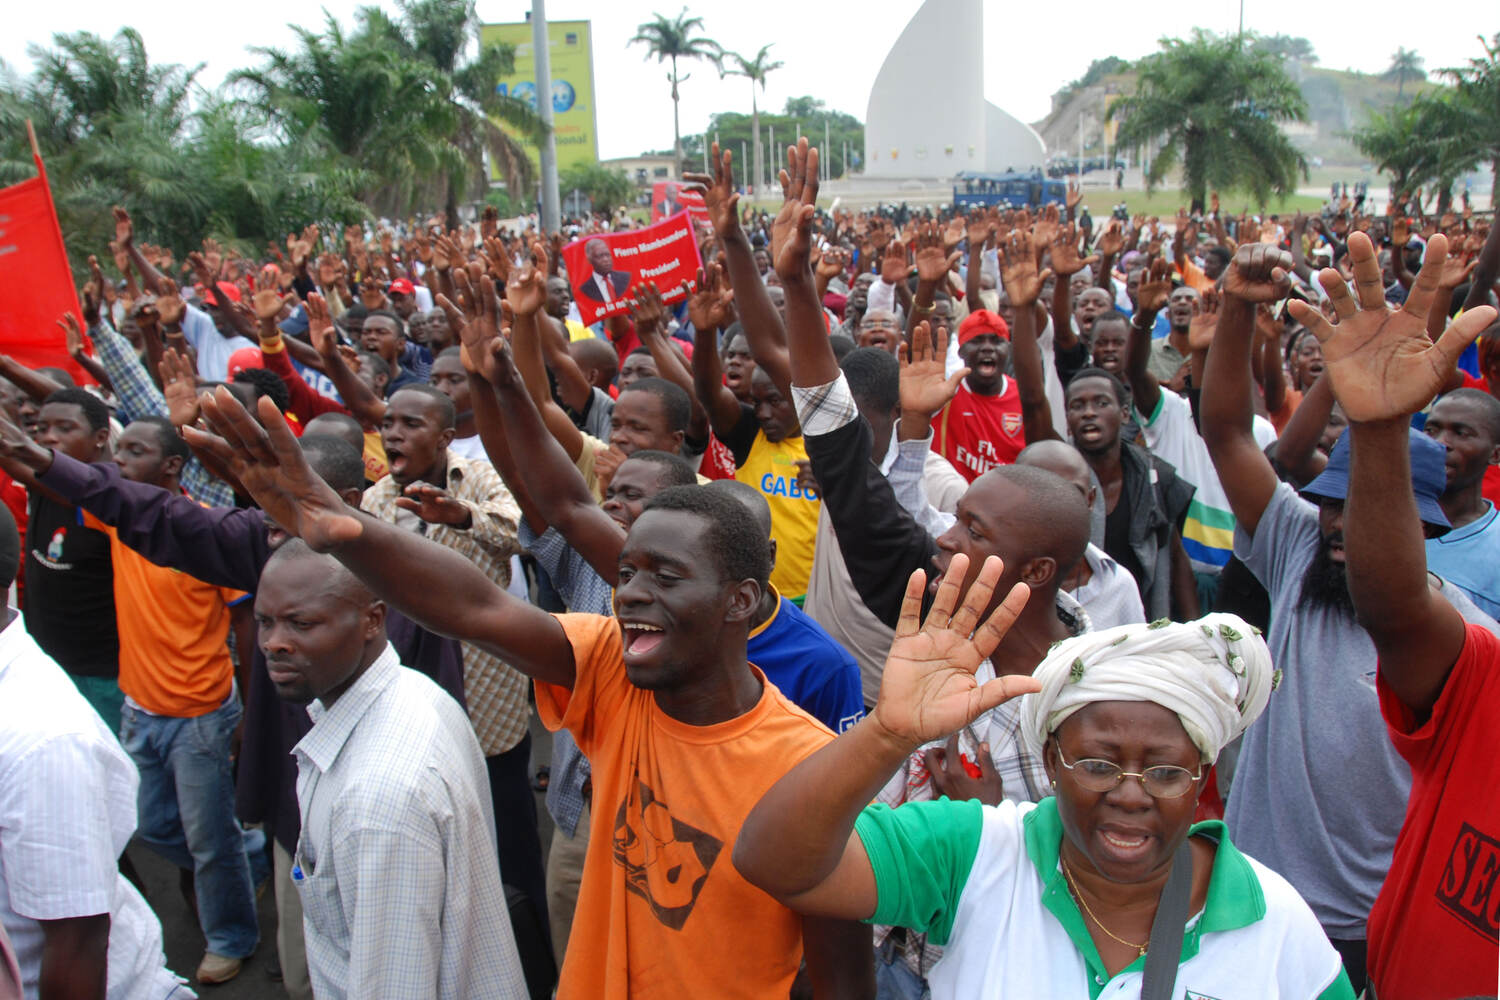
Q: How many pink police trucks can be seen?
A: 0